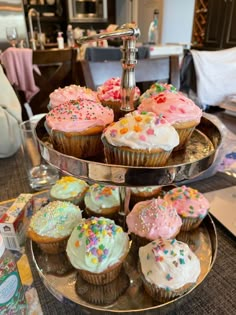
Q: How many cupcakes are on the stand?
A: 14